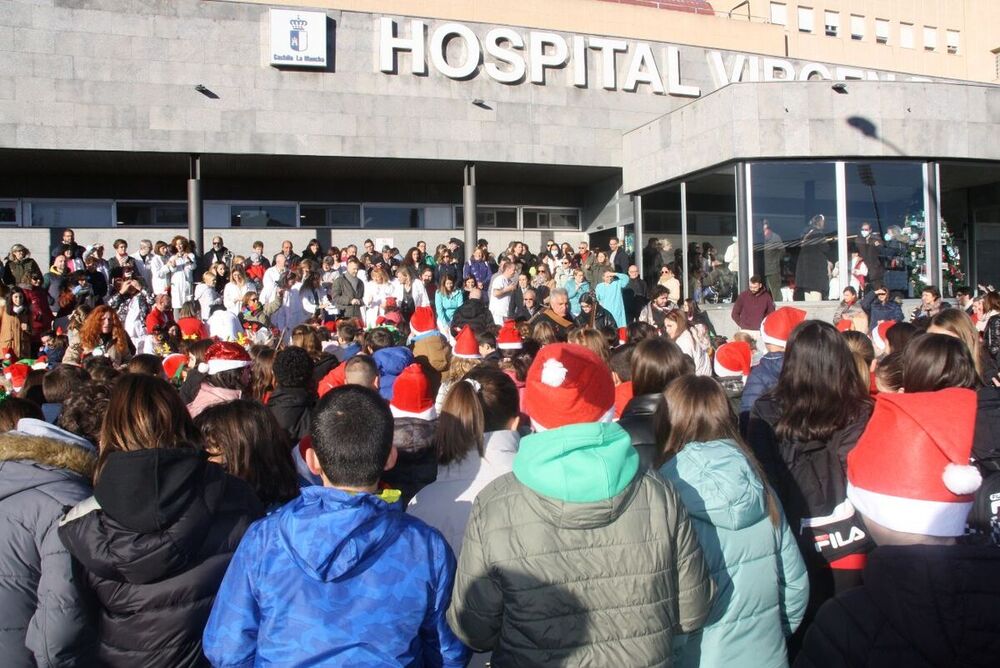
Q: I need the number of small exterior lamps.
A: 3